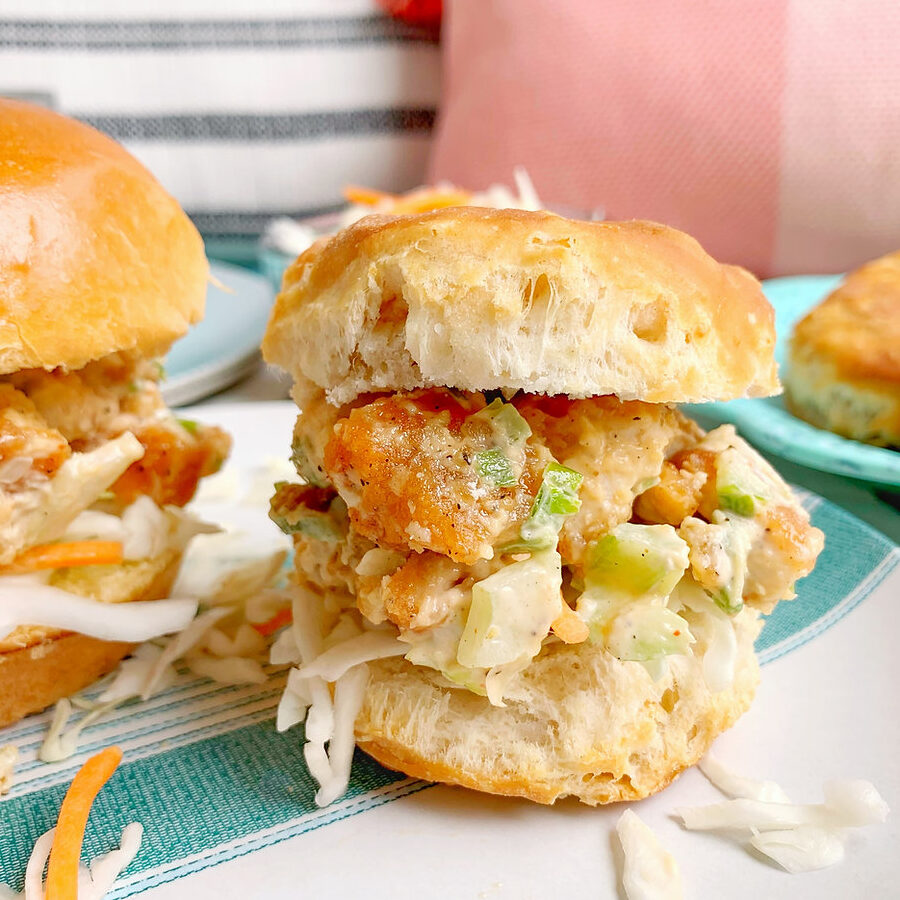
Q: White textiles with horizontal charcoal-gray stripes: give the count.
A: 1